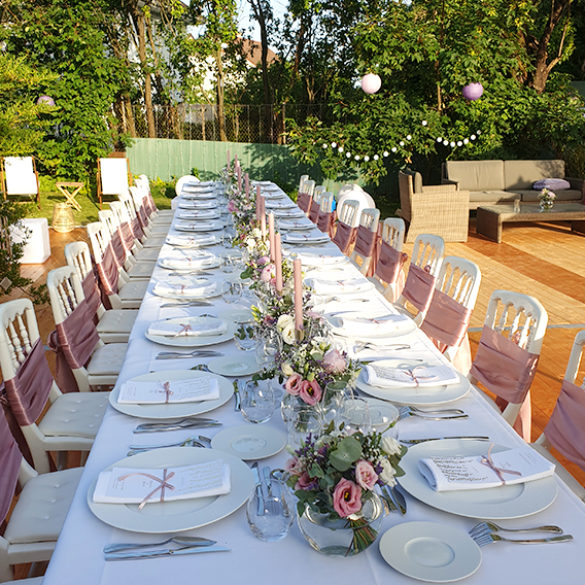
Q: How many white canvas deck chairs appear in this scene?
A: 2